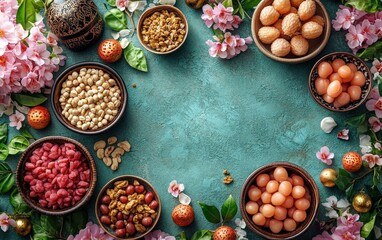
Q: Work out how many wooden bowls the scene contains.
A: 7